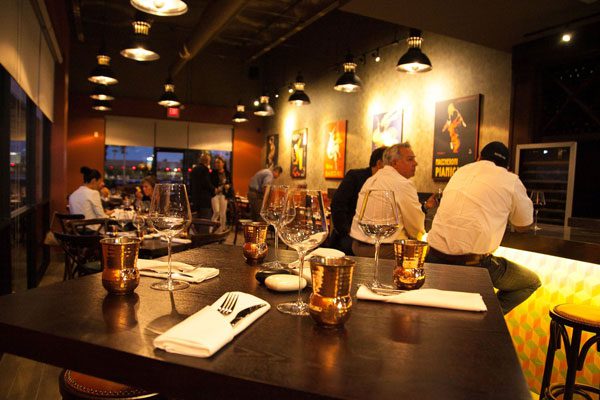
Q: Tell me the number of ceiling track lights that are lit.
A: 5